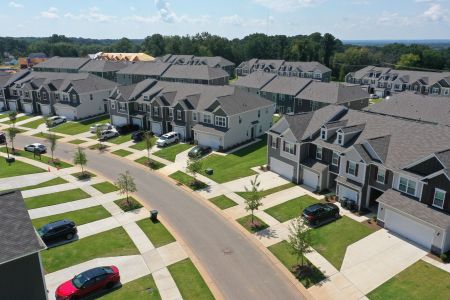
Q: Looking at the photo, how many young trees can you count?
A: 11